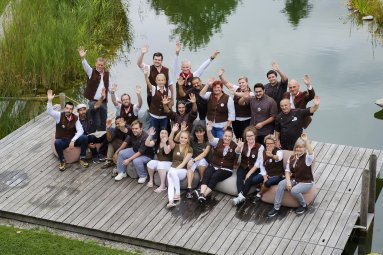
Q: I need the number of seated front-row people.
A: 11